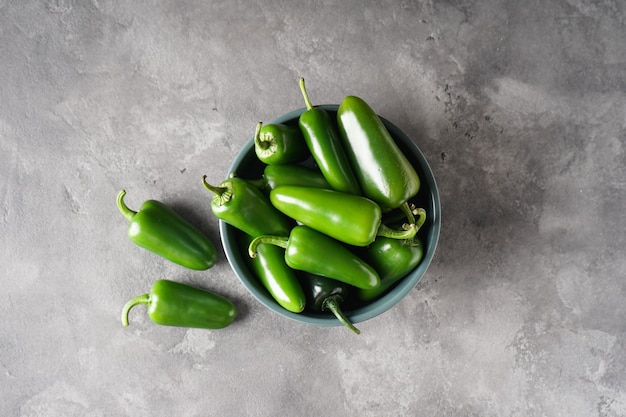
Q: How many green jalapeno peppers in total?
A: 12